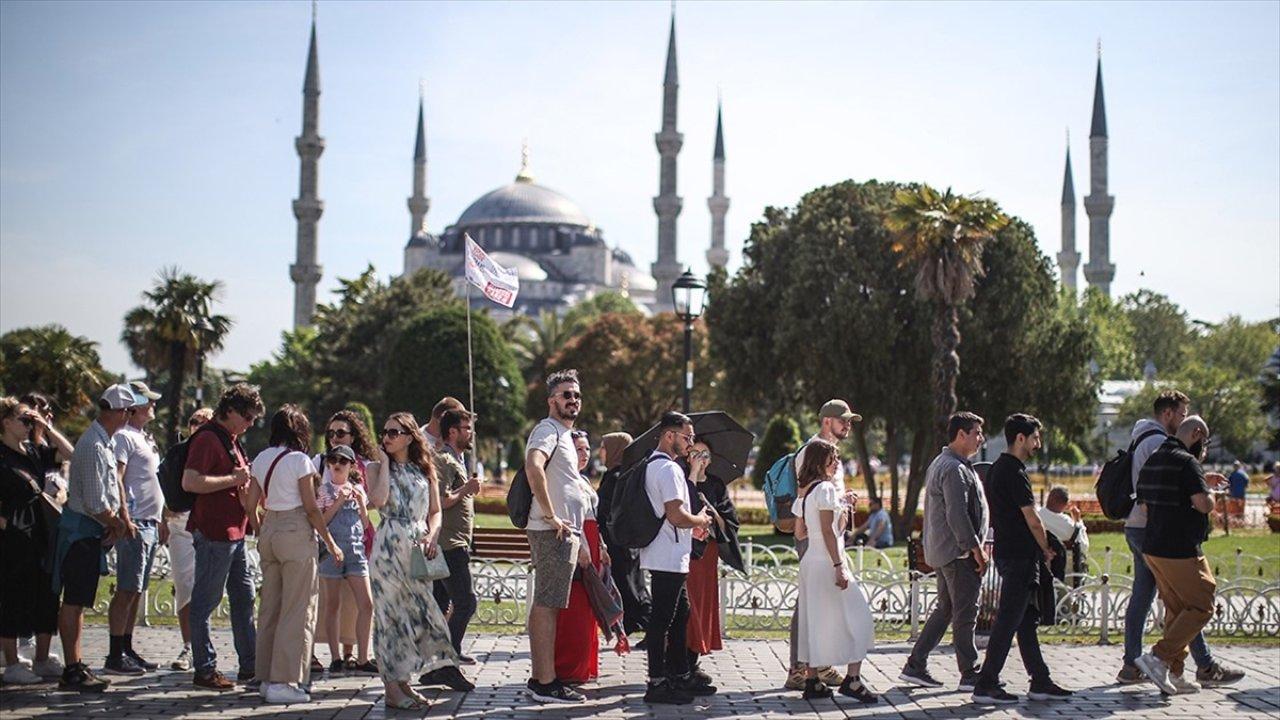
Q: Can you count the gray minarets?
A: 6